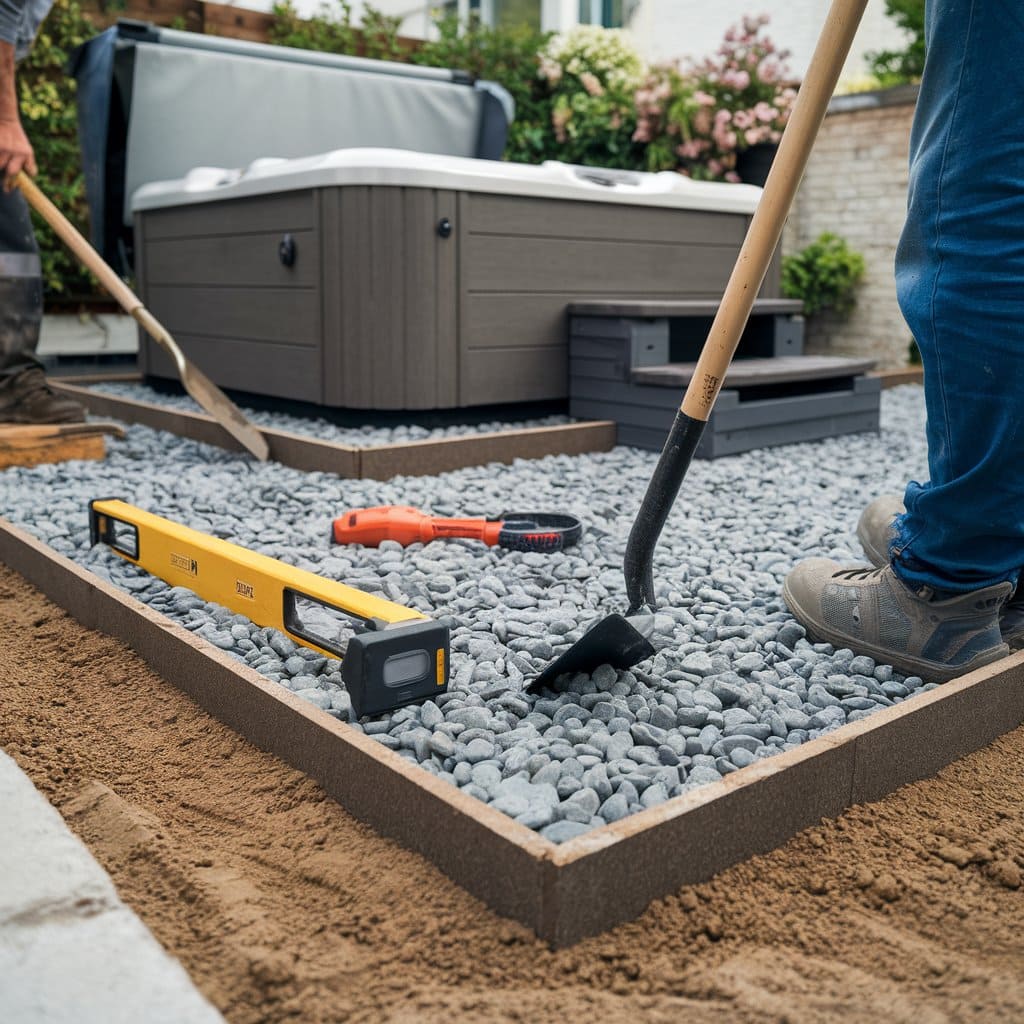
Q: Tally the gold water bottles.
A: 0